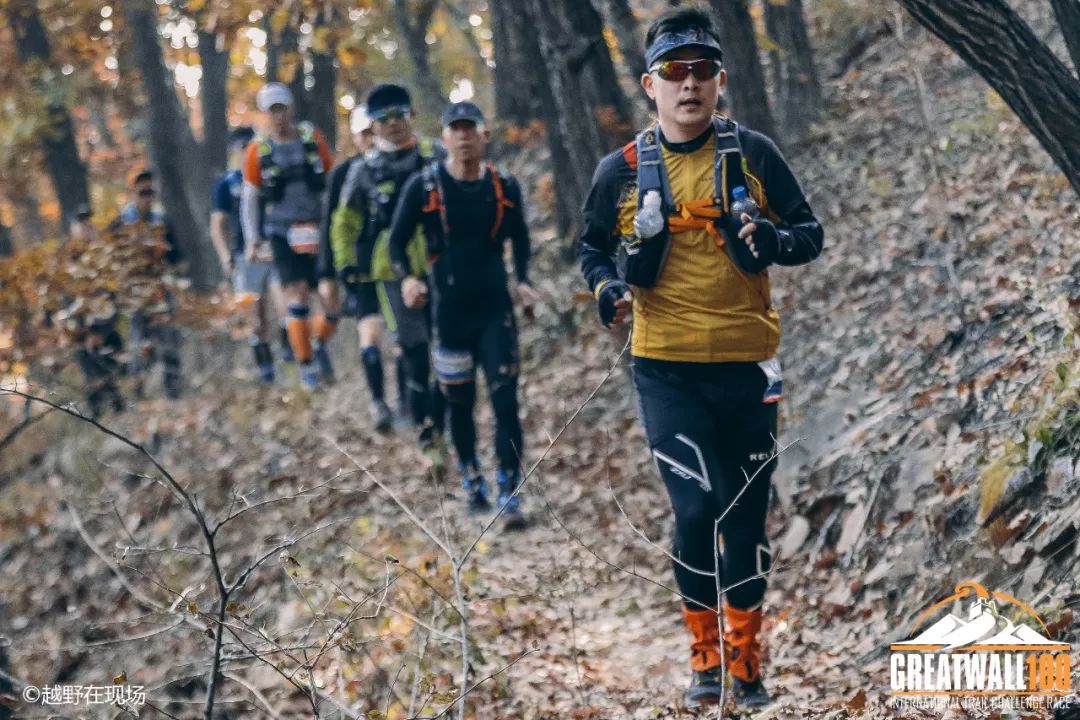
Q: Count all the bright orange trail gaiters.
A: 2